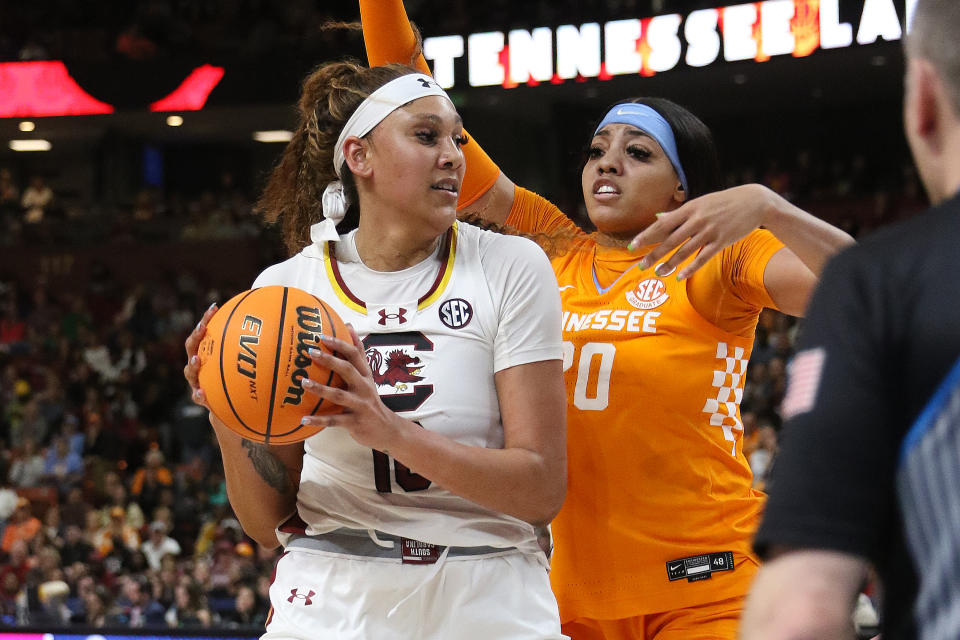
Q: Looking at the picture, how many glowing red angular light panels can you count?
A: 2